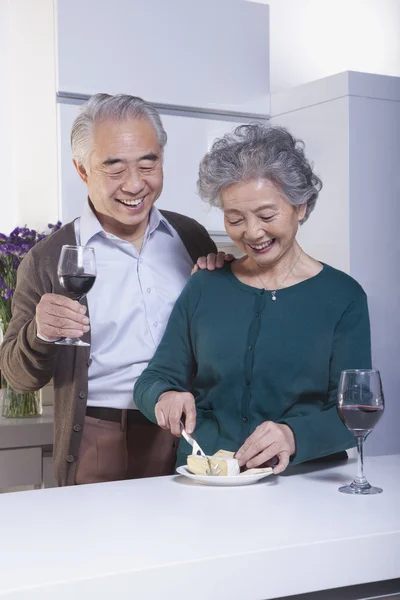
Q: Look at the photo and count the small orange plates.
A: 0